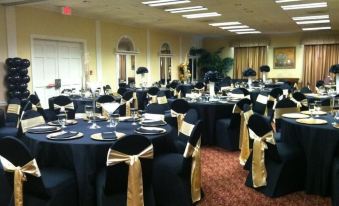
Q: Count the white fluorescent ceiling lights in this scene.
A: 12